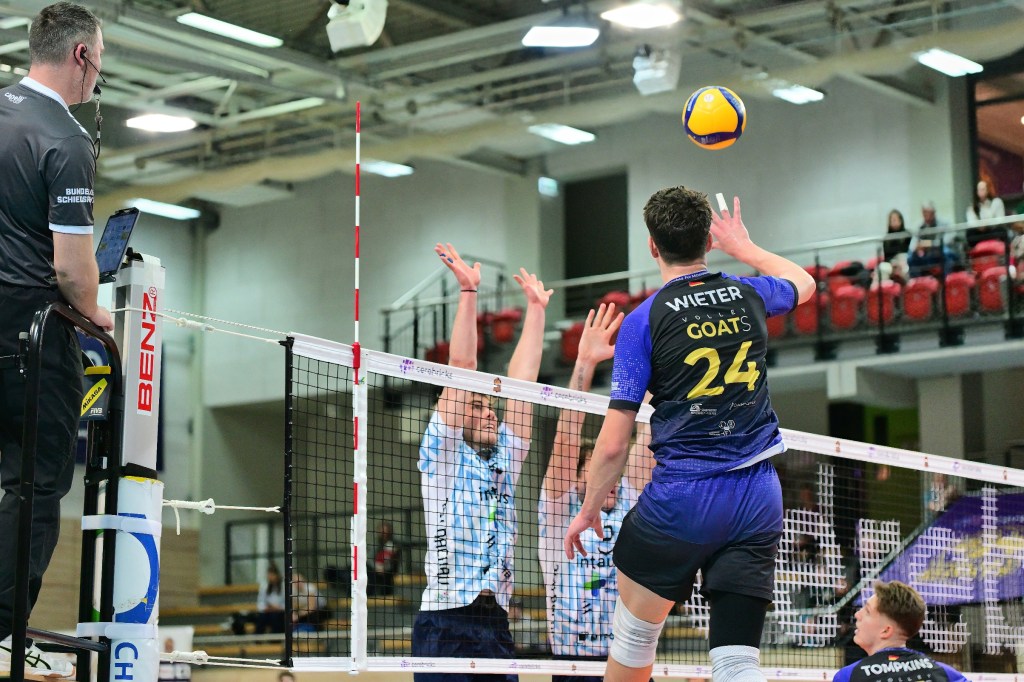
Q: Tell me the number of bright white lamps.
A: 9